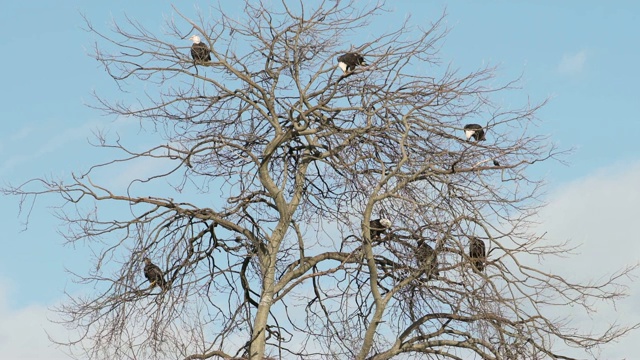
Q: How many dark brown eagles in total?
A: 3